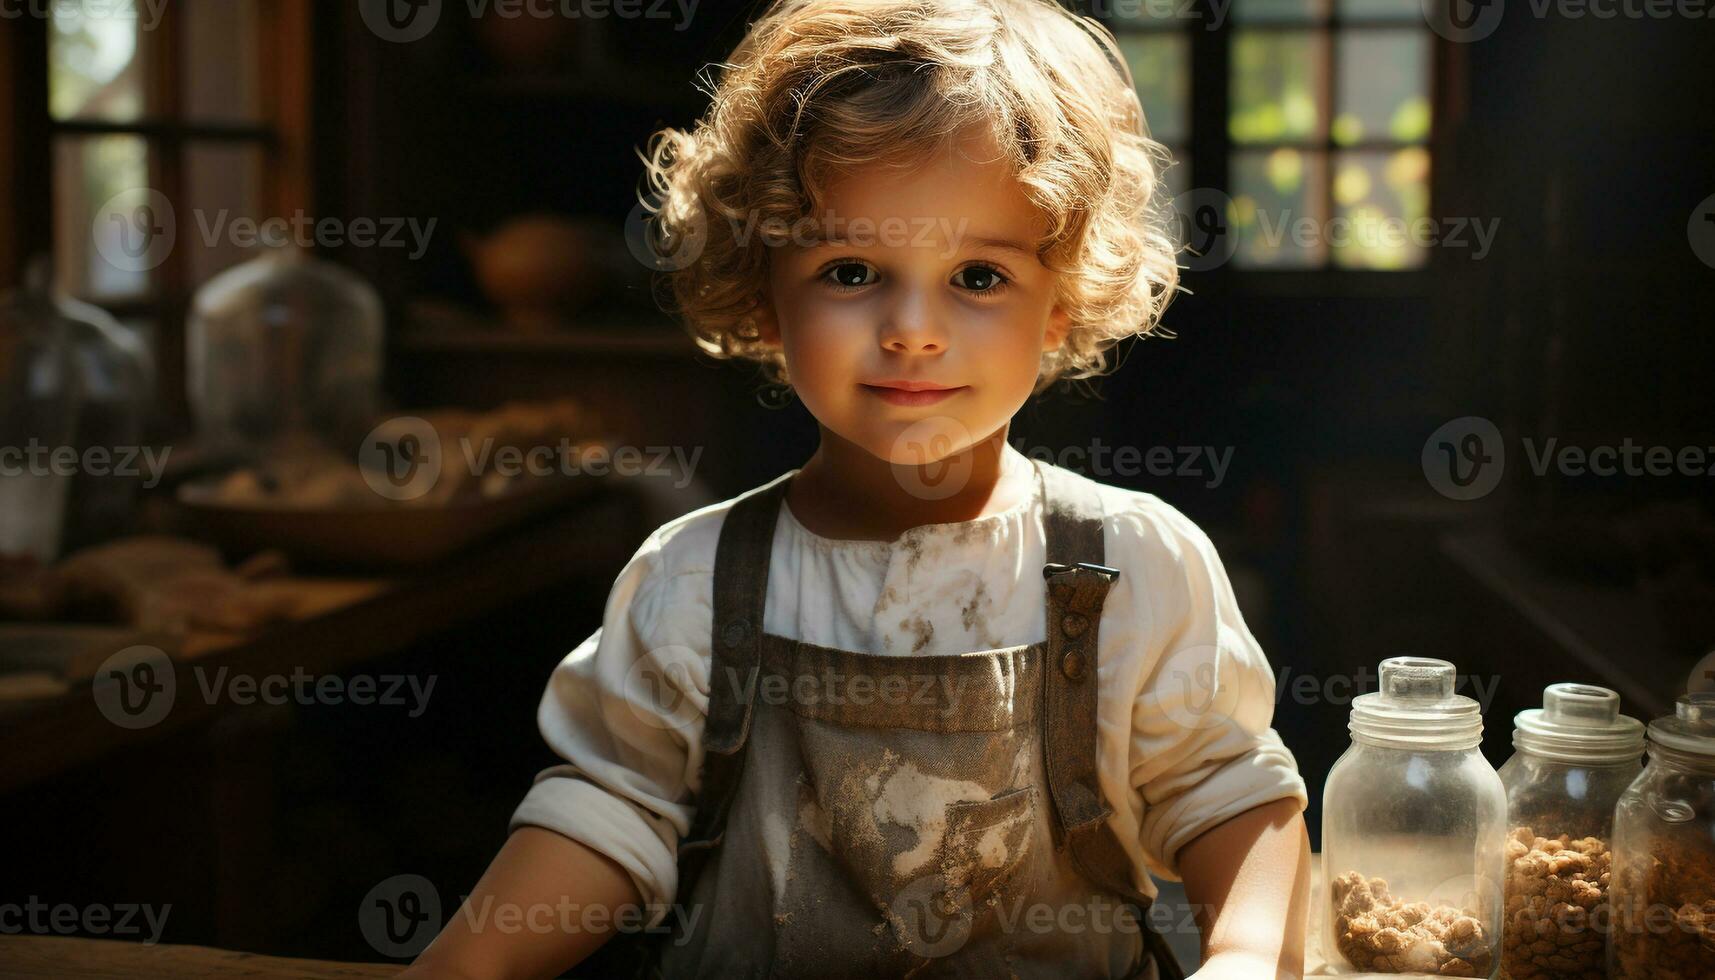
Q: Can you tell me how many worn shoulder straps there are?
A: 2